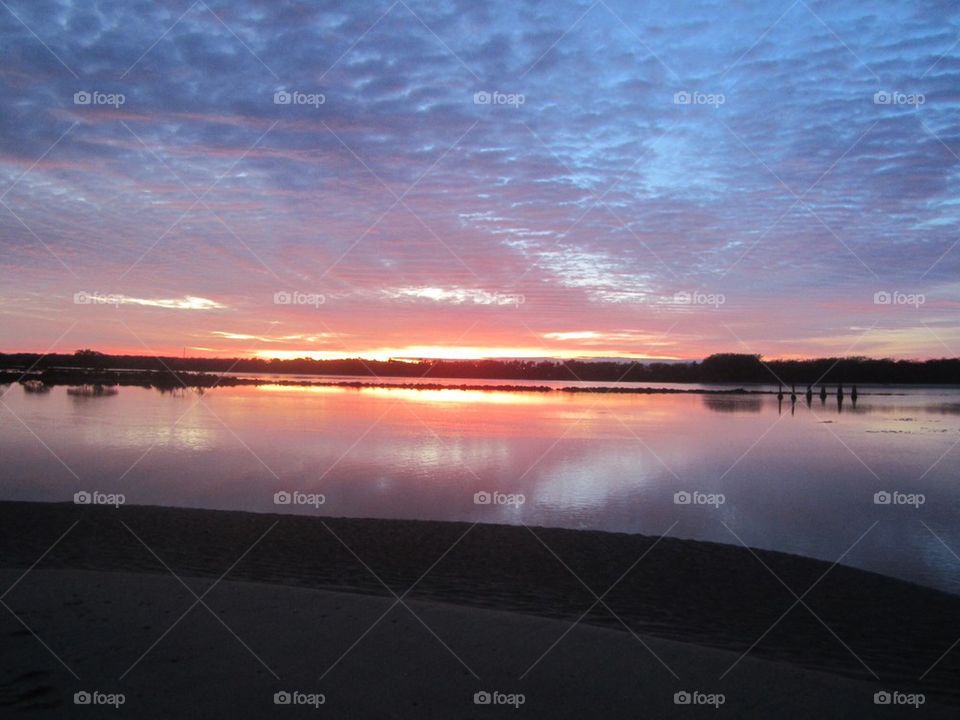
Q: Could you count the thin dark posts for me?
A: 6